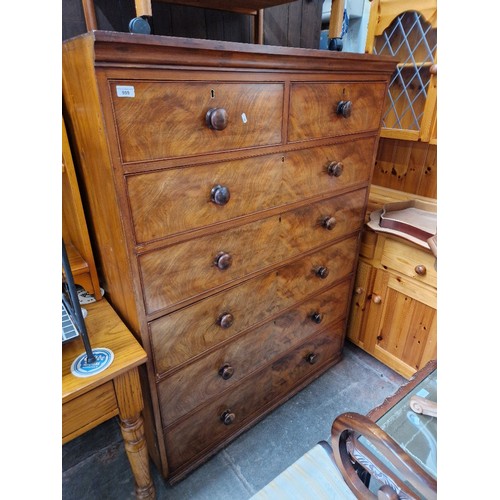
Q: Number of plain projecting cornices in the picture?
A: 1